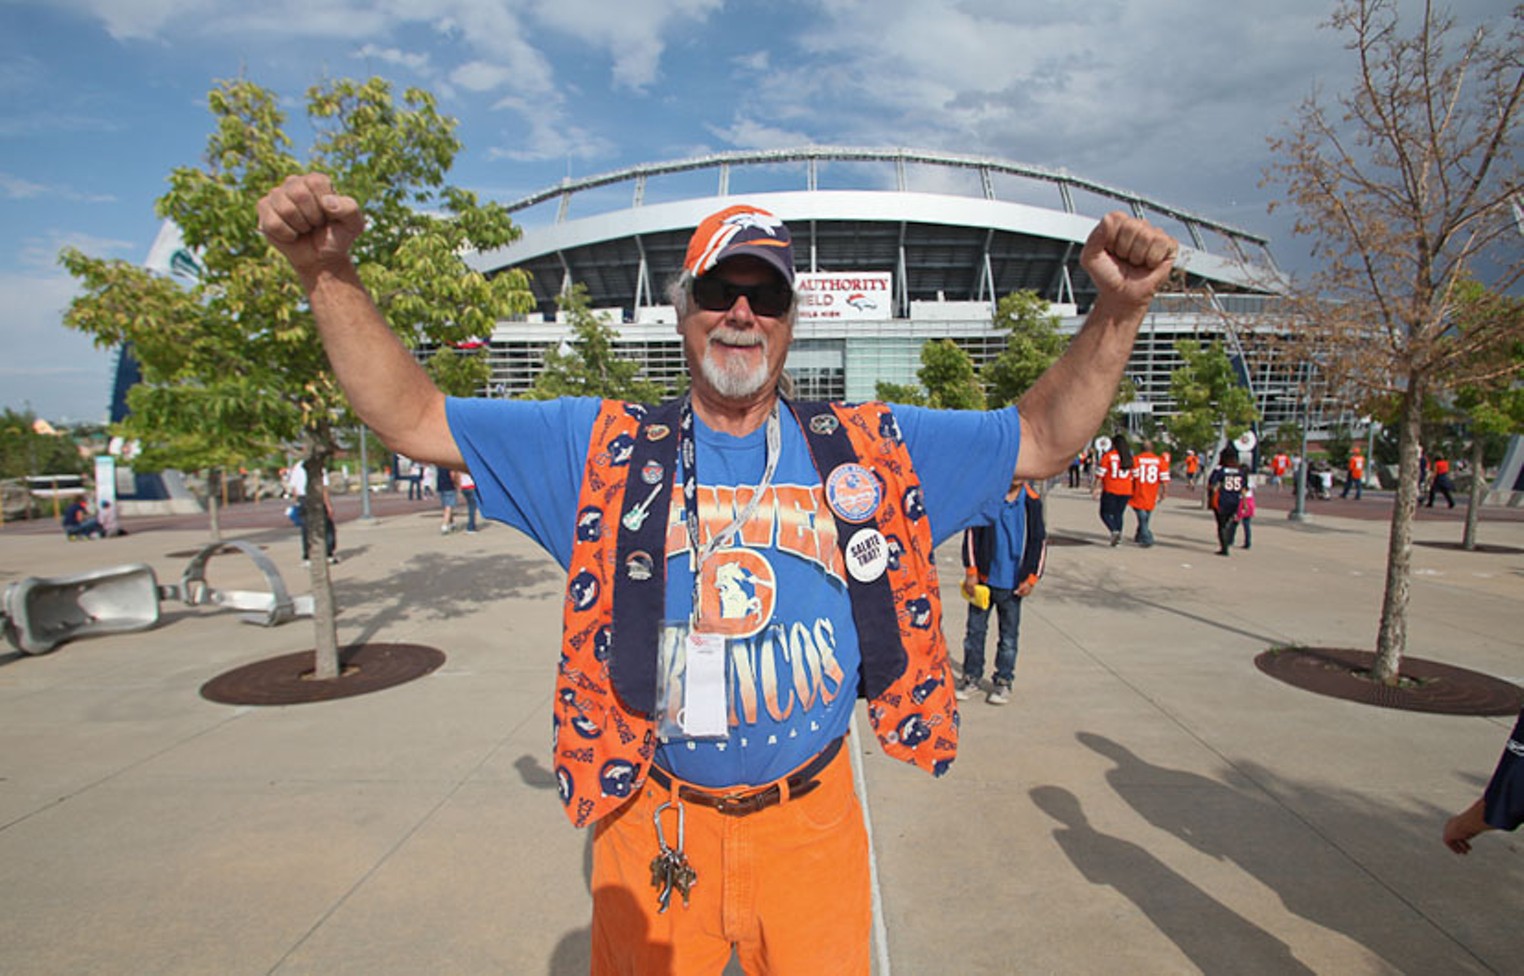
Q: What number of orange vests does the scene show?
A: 1